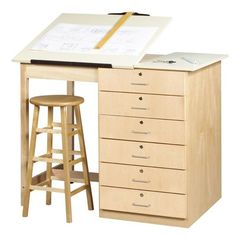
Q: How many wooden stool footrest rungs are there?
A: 12